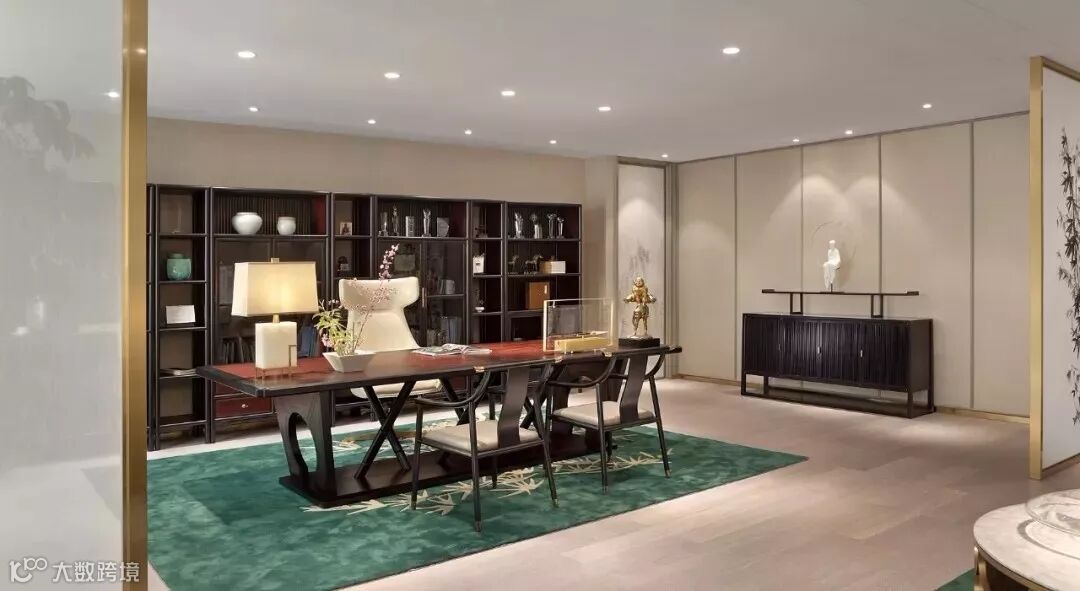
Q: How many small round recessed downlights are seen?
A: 14